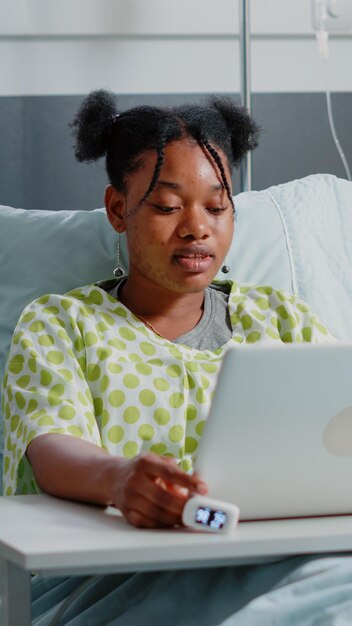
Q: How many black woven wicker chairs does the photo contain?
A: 0